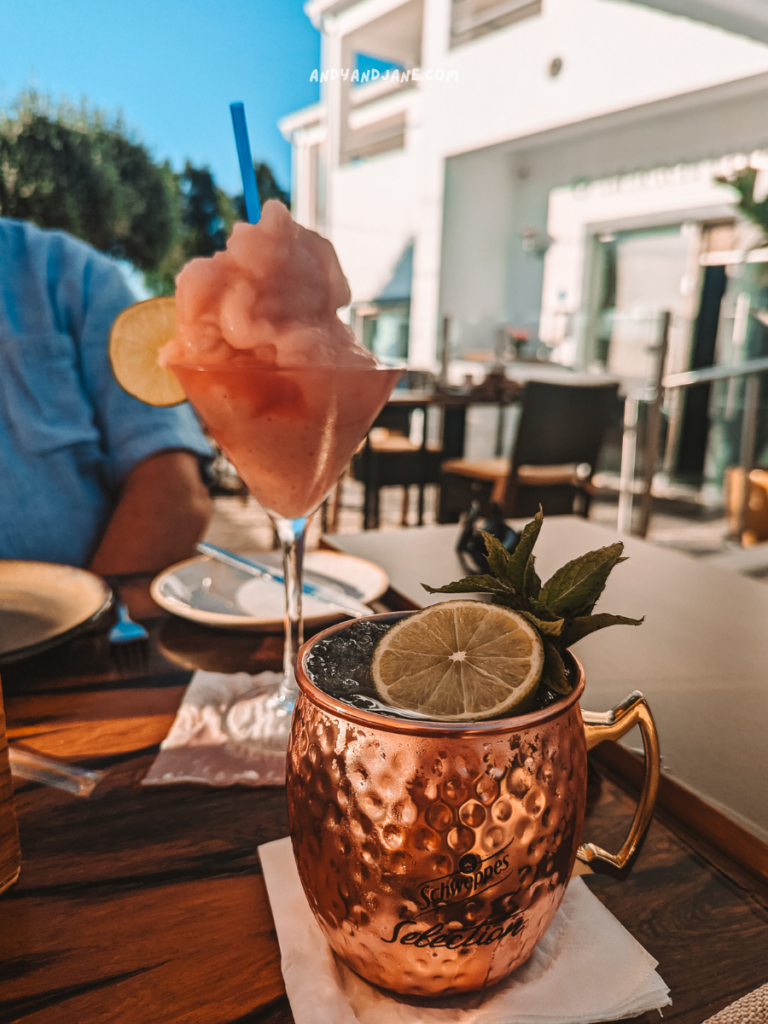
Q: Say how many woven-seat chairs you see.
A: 2